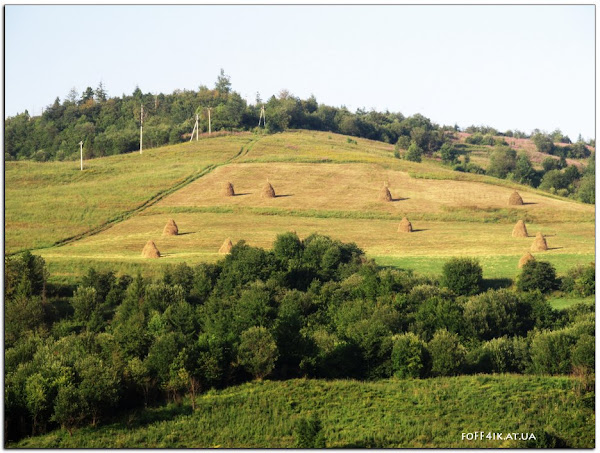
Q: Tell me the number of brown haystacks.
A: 11